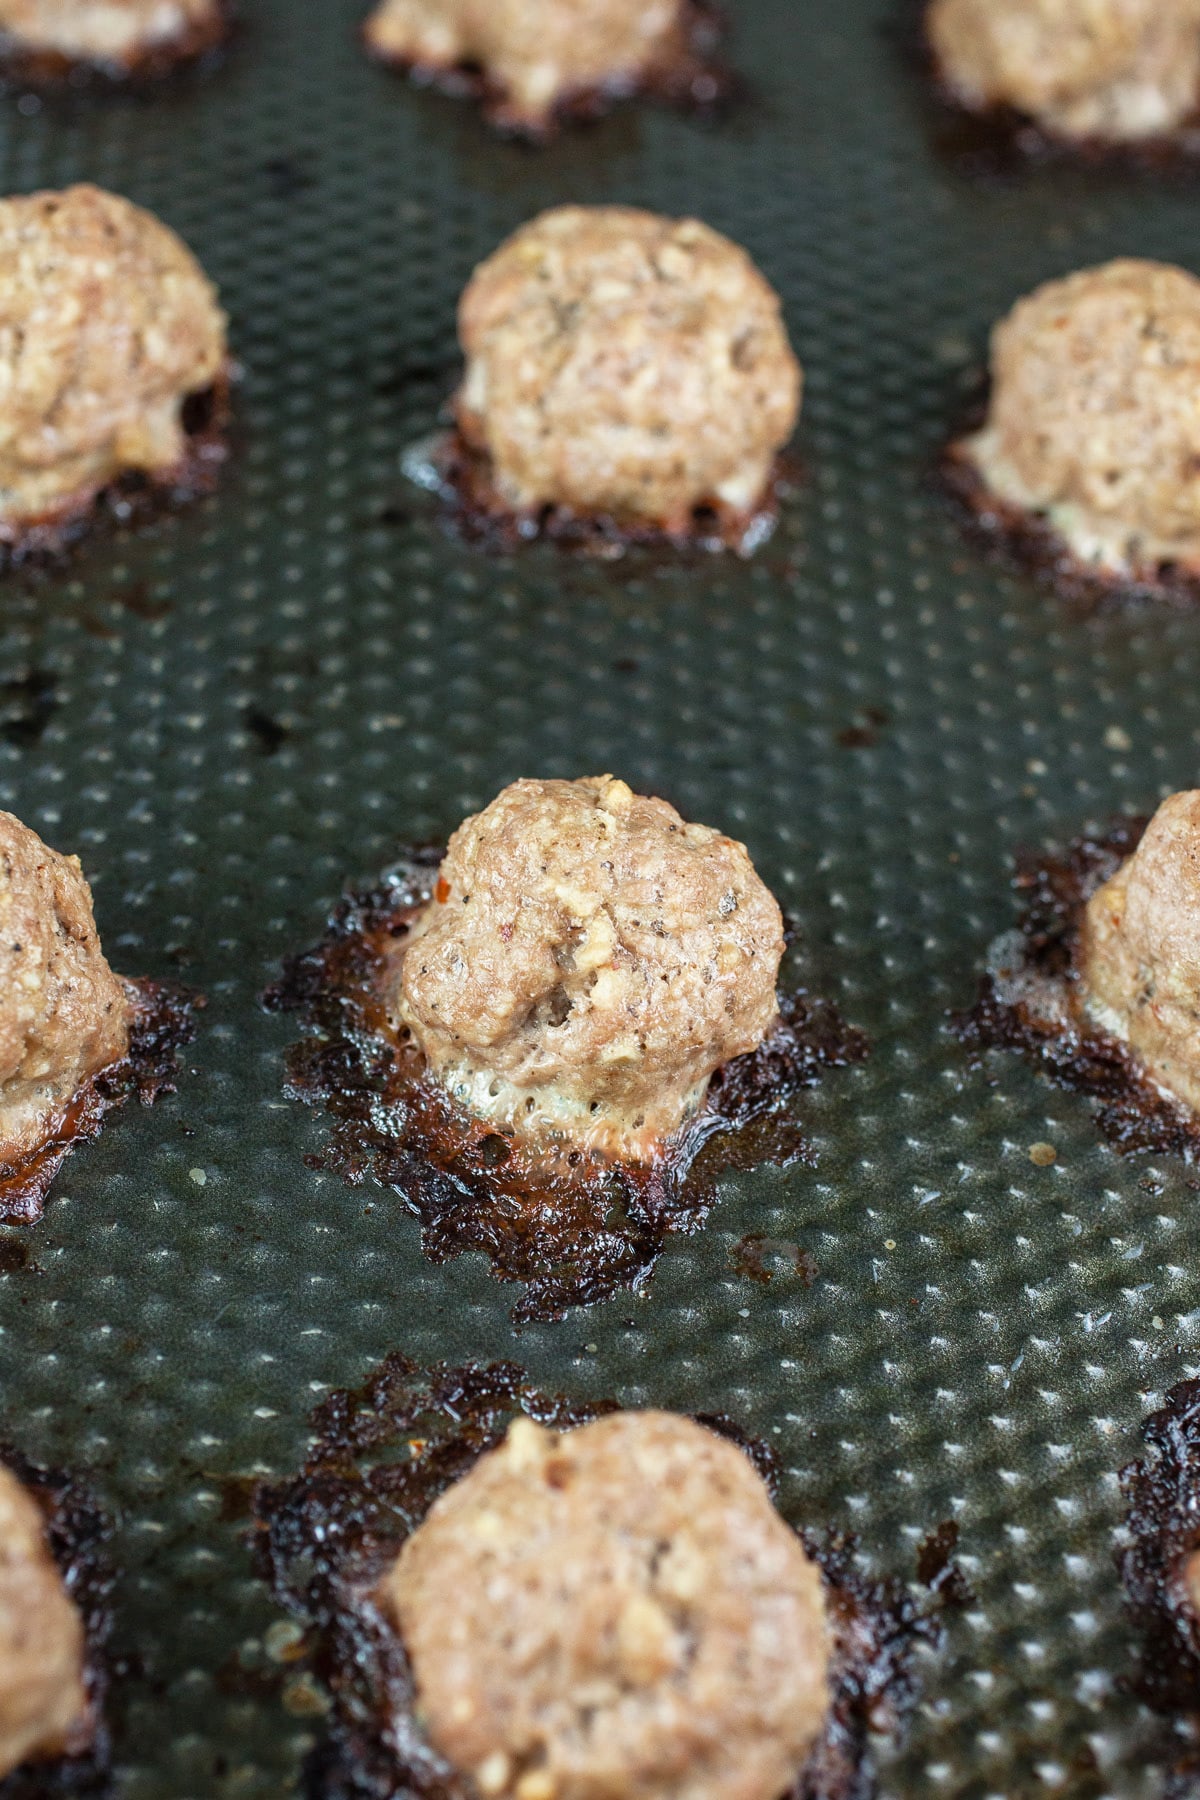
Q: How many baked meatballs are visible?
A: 12